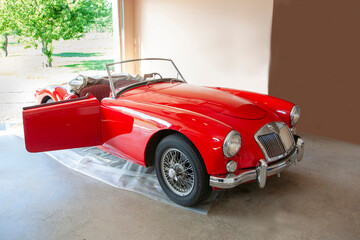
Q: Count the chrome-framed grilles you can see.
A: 1